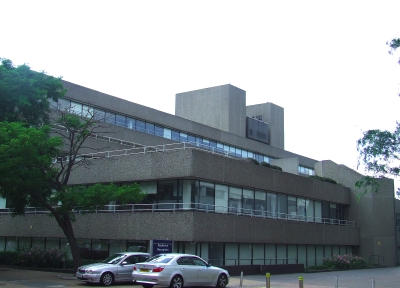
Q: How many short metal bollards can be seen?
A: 5